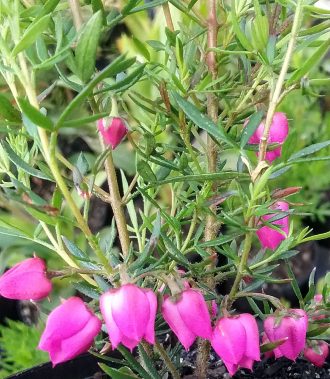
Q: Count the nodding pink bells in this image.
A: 10